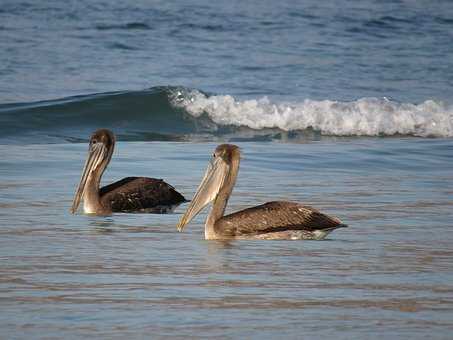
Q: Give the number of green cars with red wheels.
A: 0